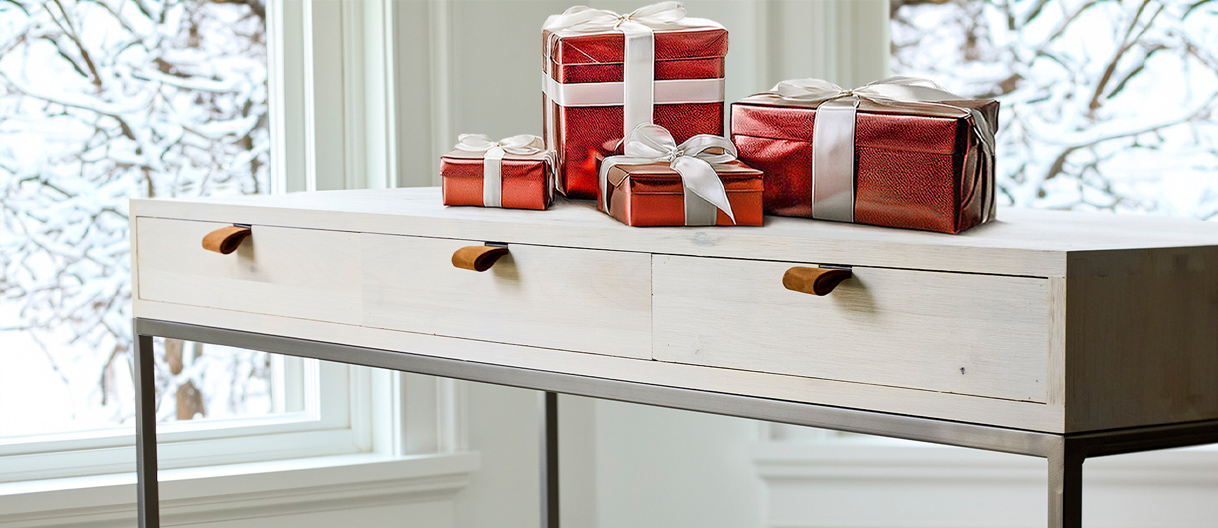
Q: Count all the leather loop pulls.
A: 3